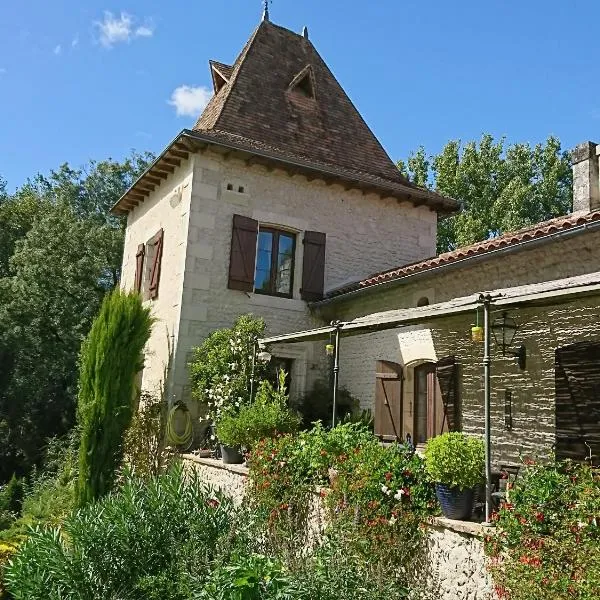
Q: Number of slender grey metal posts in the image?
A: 3